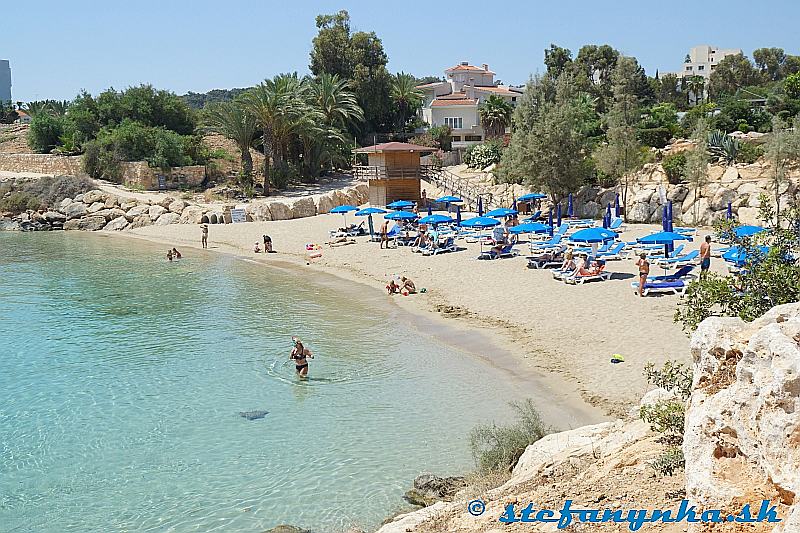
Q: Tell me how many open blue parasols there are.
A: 14